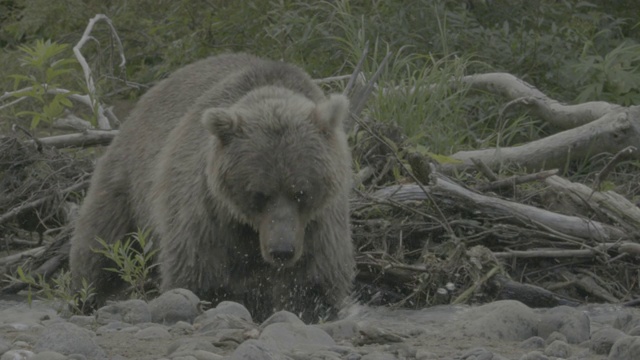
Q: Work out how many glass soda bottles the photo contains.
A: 0